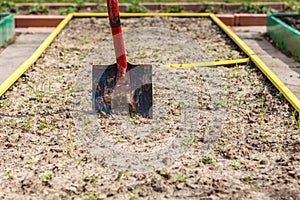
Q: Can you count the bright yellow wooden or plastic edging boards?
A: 4